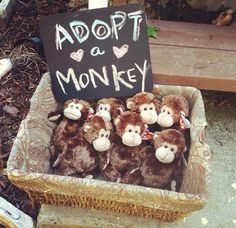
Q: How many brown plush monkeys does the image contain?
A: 7